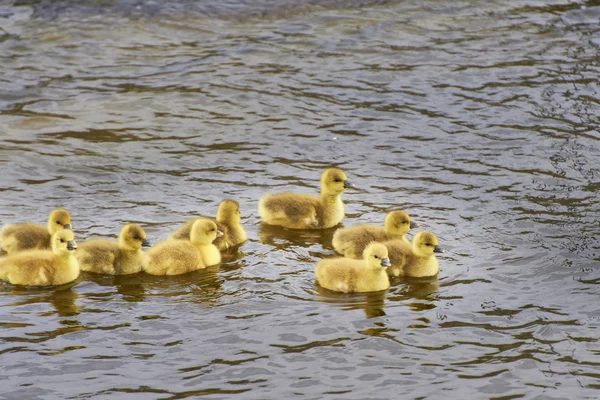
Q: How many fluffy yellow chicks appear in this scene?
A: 9